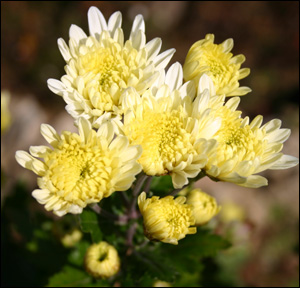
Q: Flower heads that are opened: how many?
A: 5